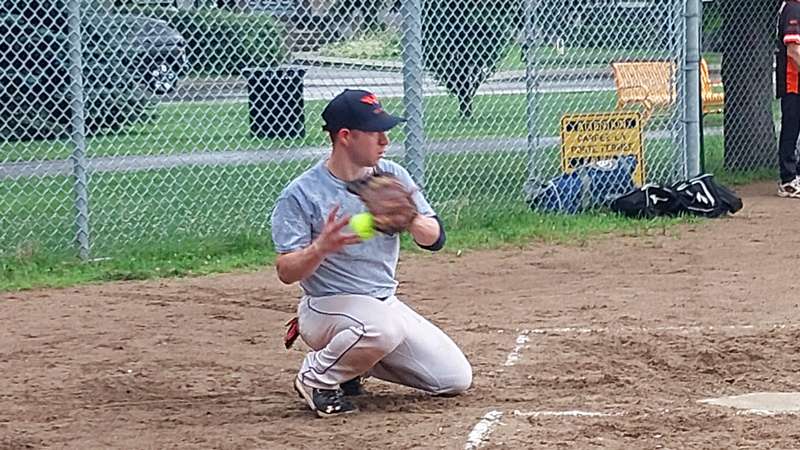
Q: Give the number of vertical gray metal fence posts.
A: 4